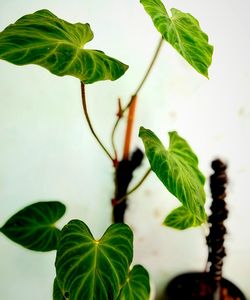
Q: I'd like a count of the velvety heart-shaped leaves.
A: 7